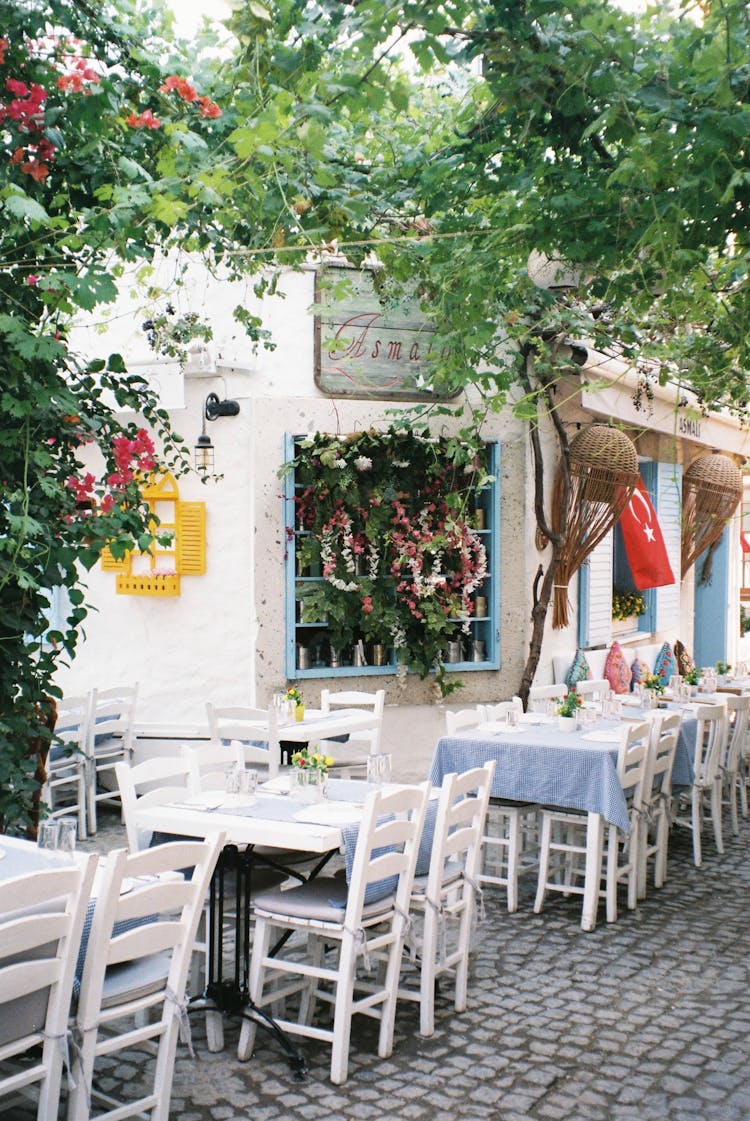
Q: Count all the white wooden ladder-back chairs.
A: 14